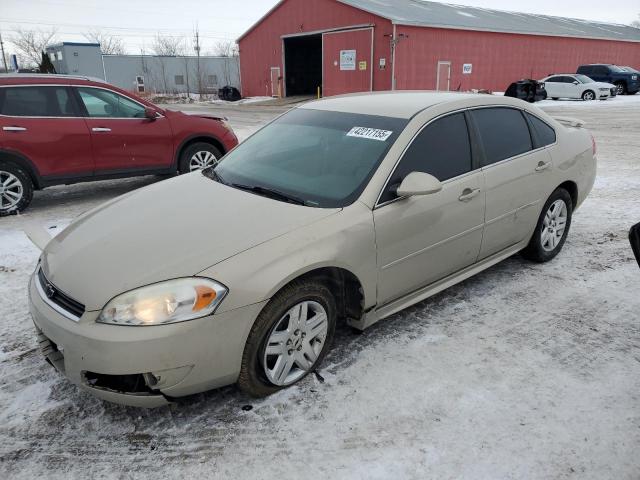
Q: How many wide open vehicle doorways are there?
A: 1